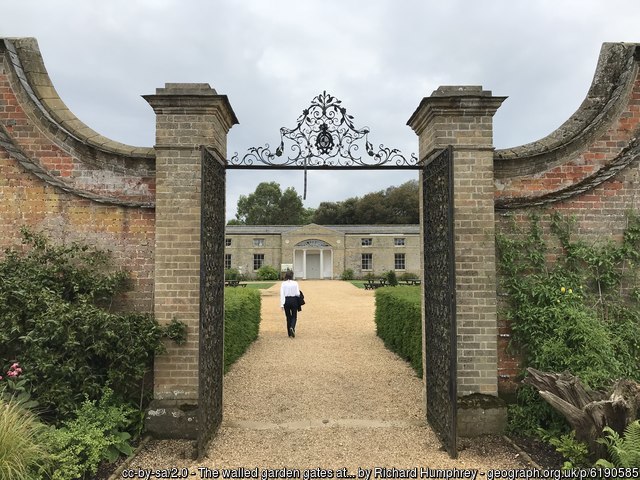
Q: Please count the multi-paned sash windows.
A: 8